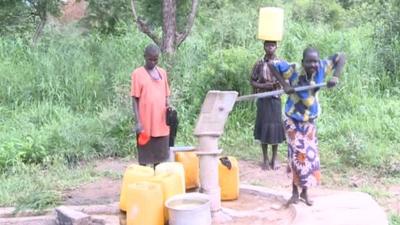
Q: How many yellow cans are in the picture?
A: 7